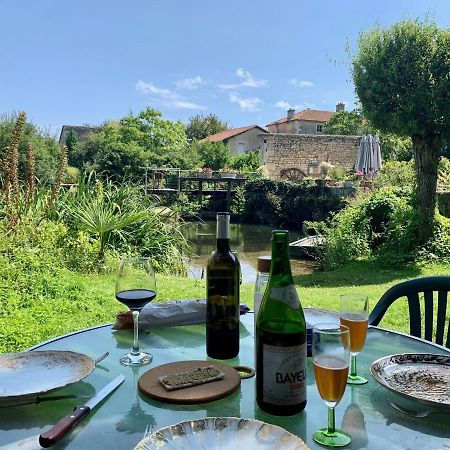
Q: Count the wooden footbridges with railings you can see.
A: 1